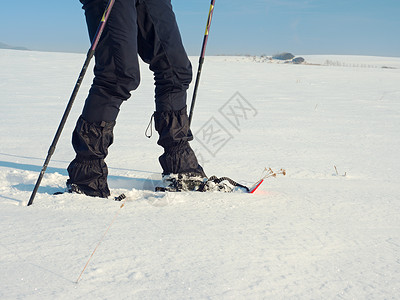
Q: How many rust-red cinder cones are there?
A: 0